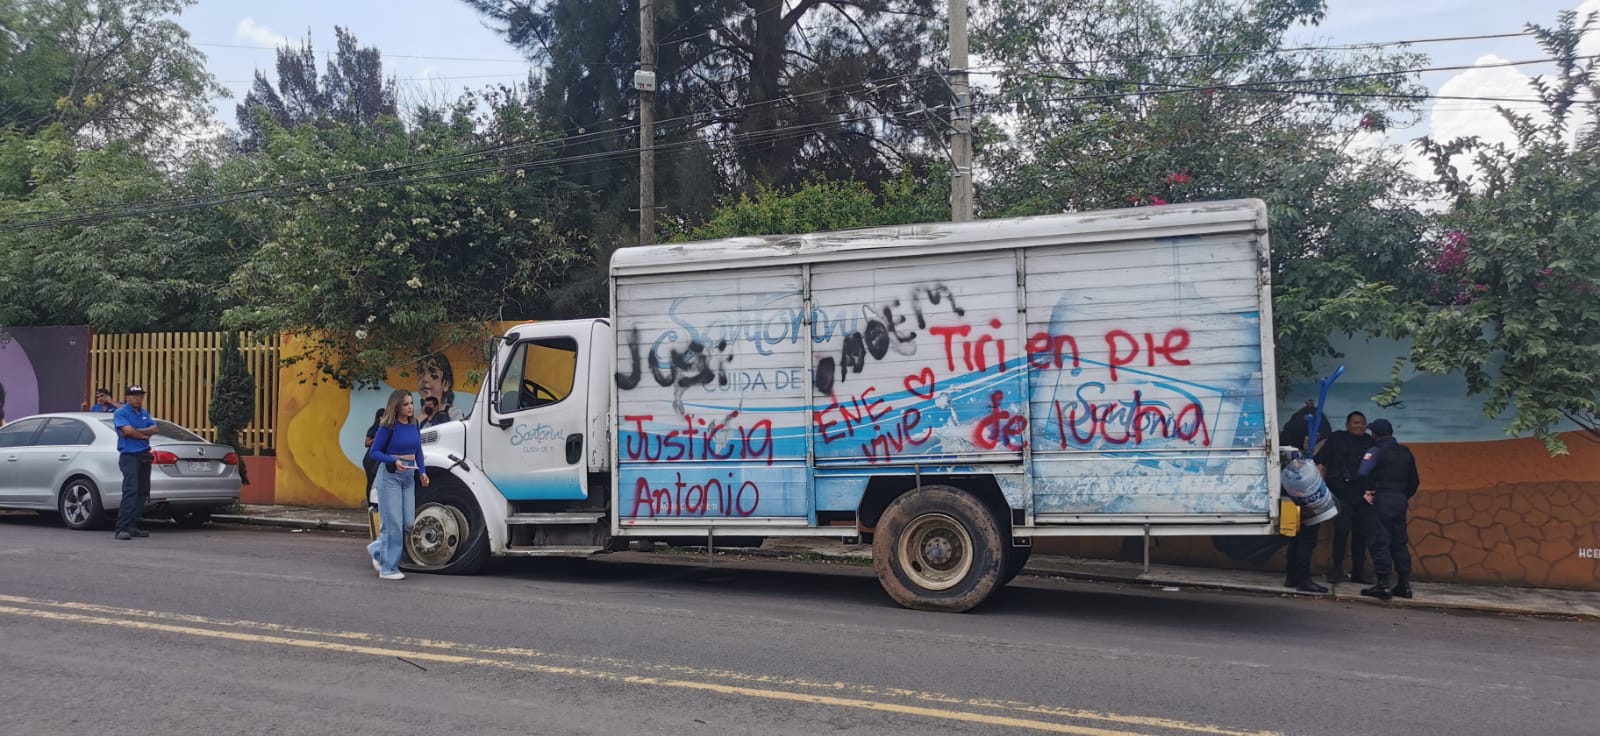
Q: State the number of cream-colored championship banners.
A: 0